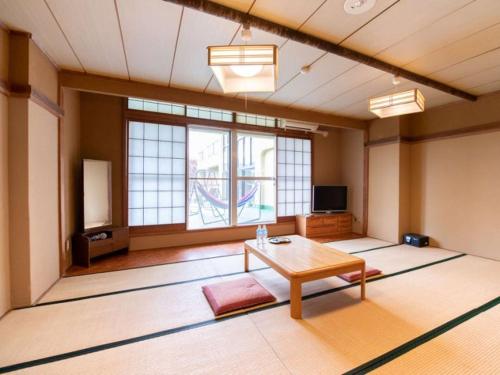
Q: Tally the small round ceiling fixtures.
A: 2